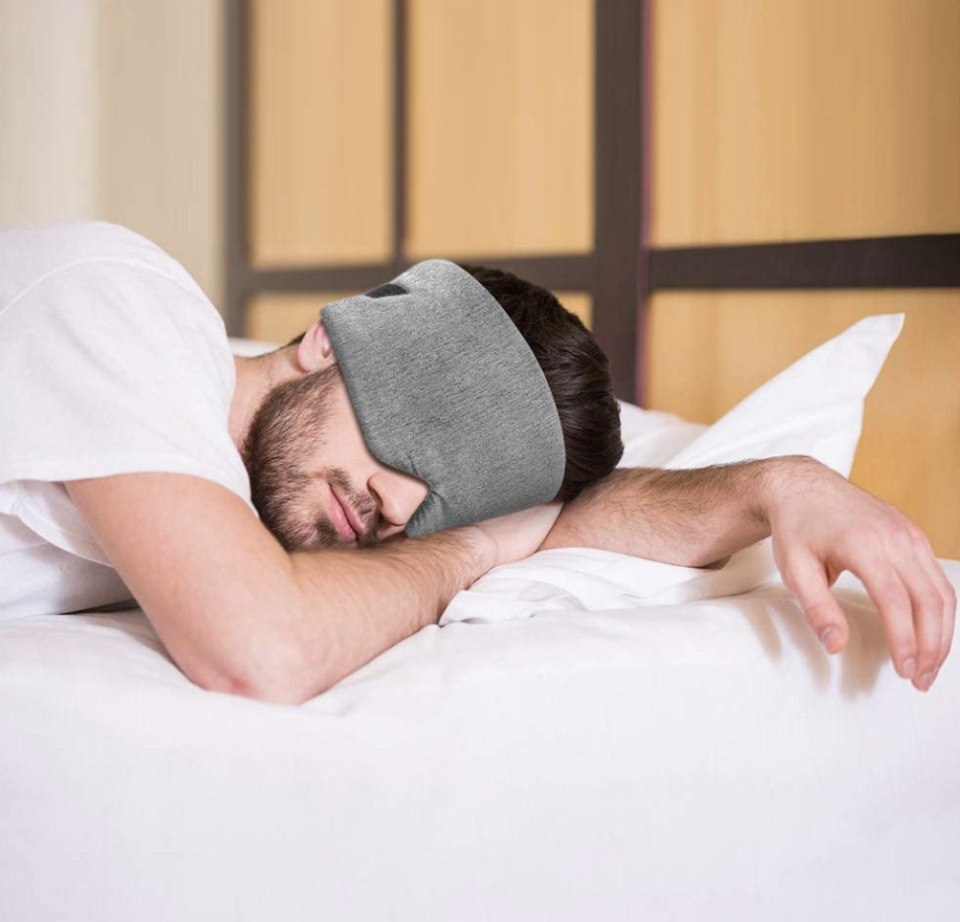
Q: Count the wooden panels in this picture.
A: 6